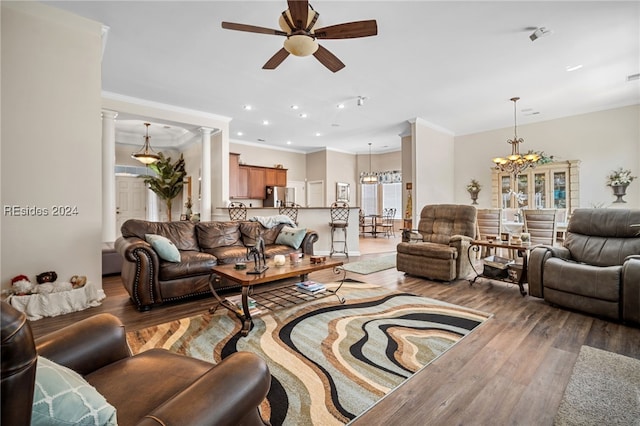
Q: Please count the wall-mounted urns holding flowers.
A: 2